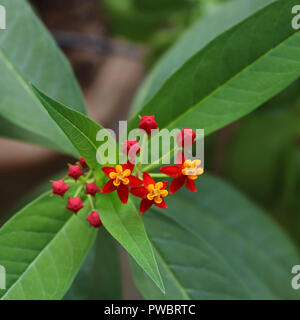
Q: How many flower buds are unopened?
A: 9